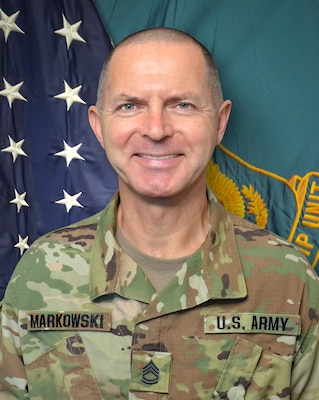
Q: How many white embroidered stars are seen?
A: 9